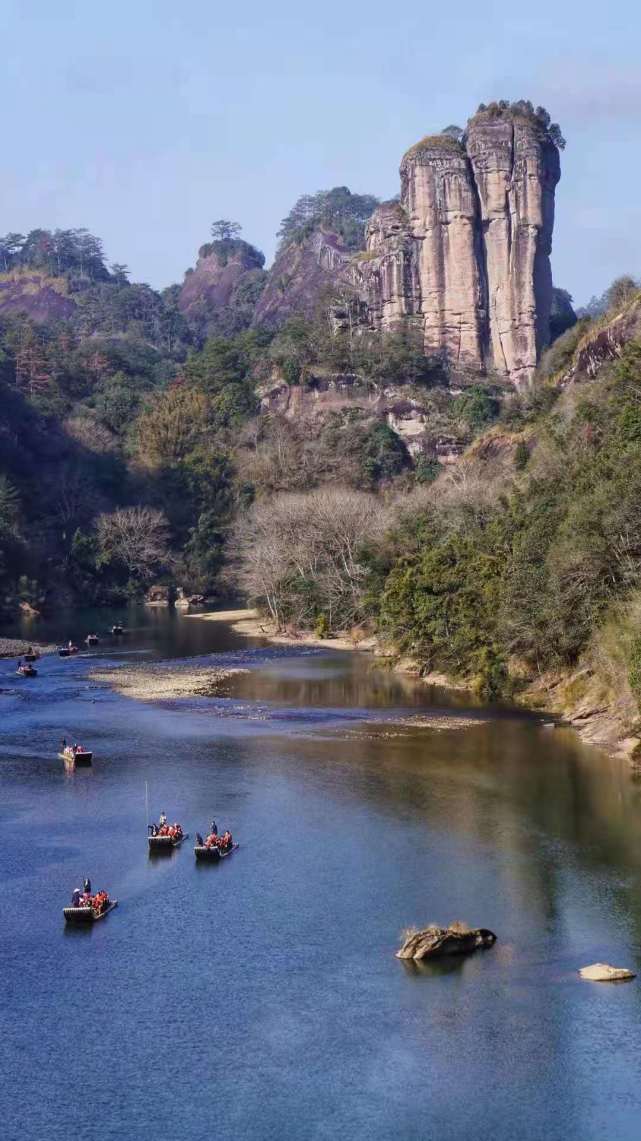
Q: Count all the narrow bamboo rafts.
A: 9